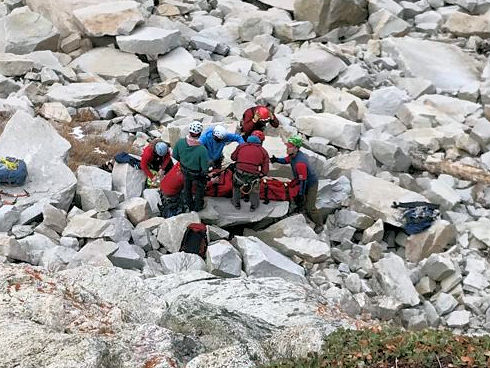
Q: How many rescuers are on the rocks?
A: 7